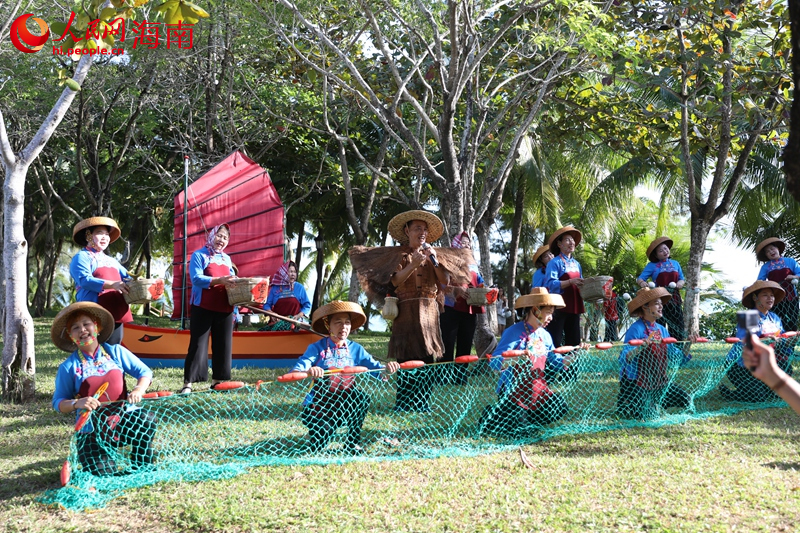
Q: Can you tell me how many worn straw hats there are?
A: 11